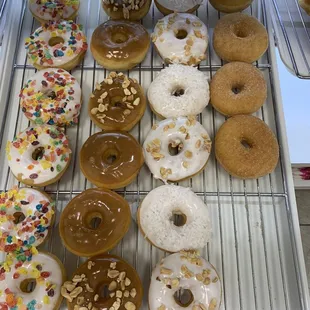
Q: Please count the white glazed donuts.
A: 12